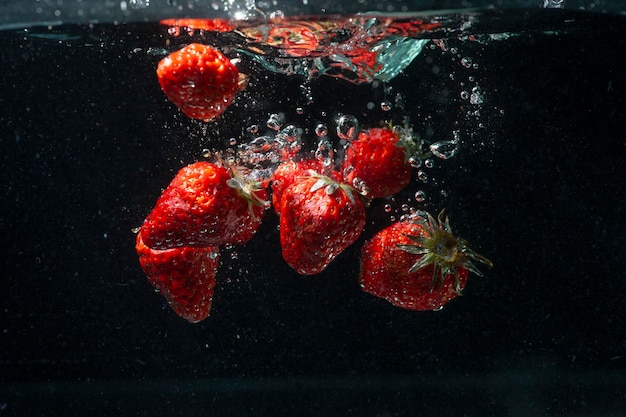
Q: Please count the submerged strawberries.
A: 7